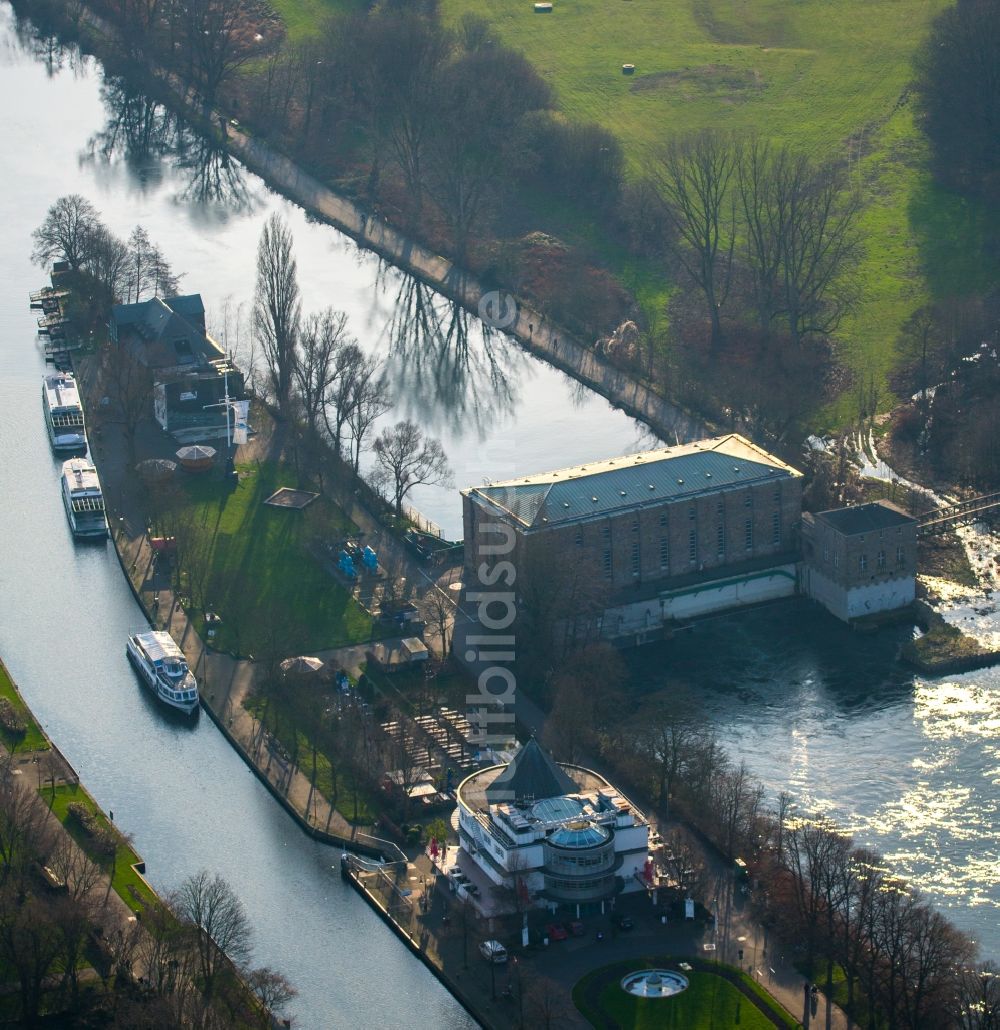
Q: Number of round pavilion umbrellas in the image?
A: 3